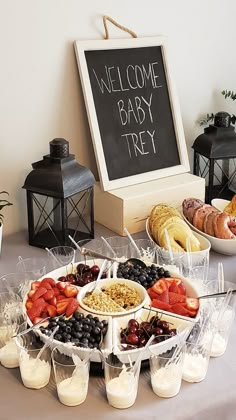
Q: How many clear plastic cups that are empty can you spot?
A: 0